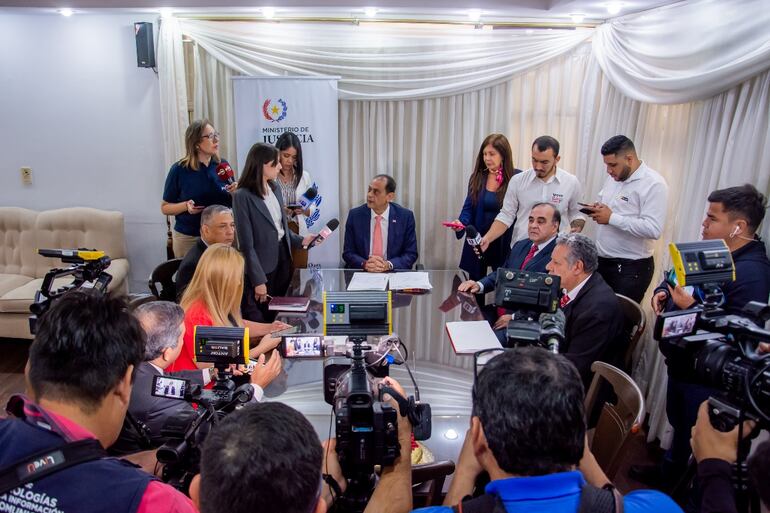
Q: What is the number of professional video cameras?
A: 5